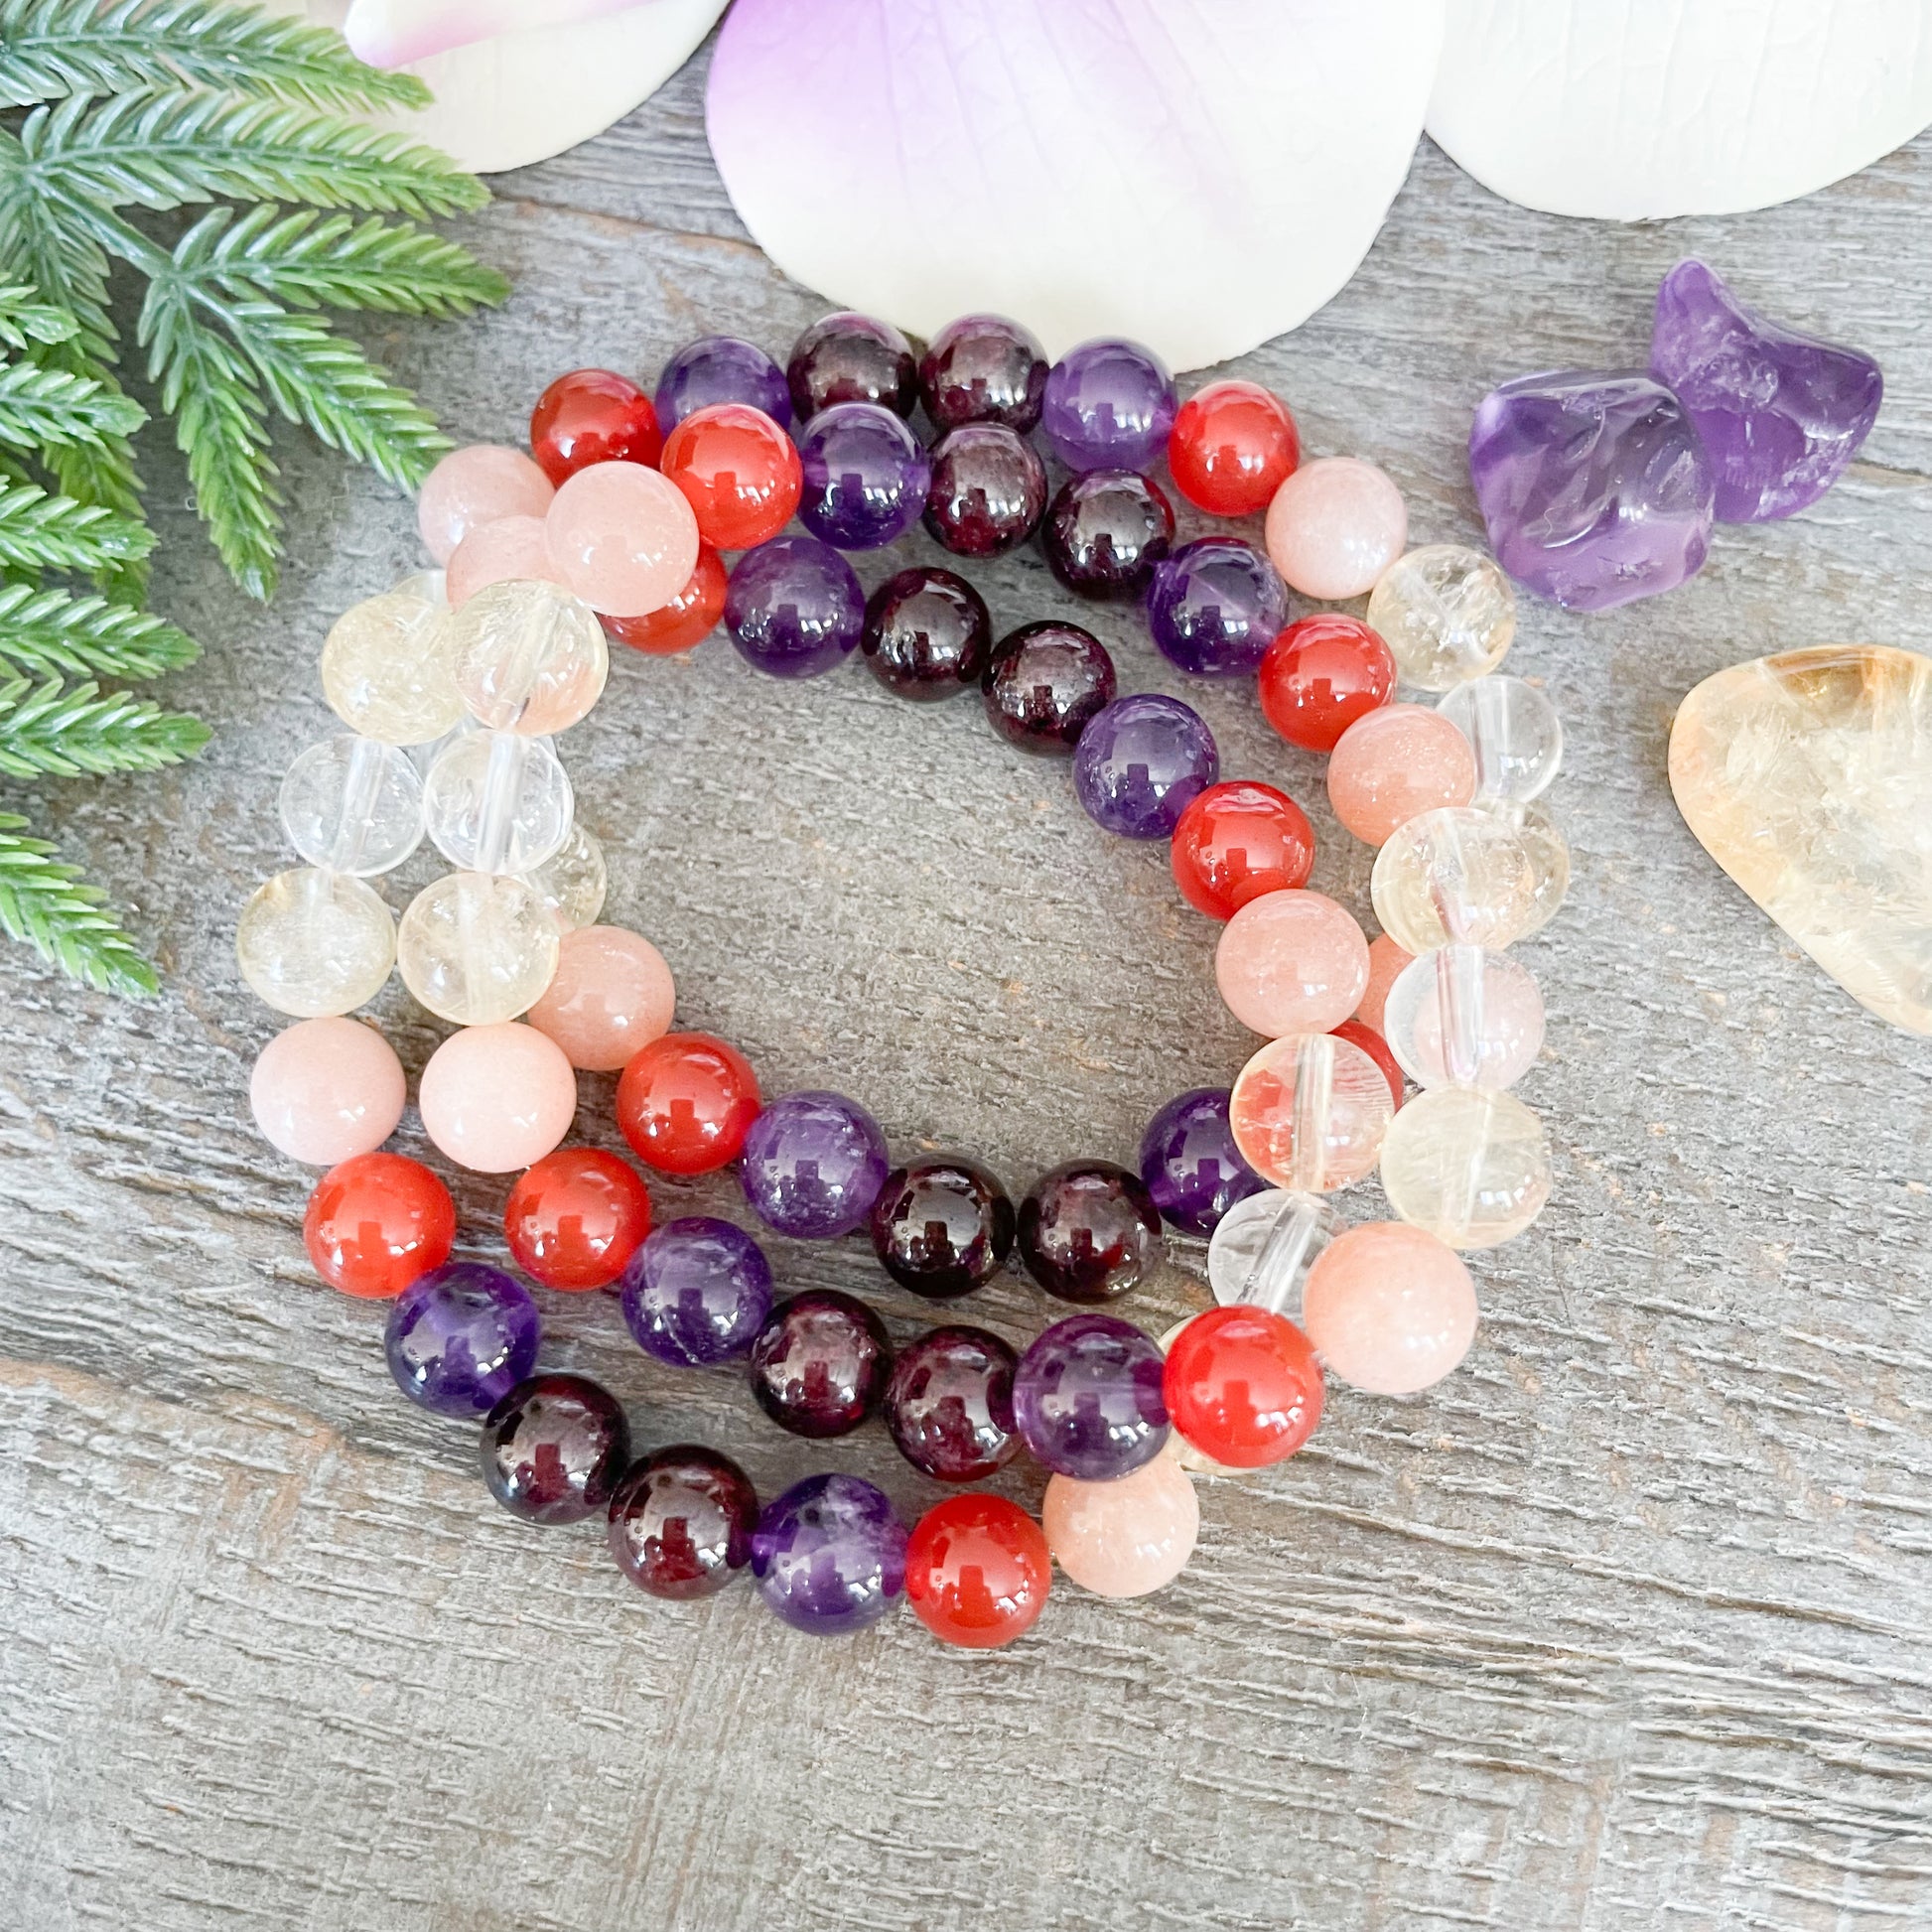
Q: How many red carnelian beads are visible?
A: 12